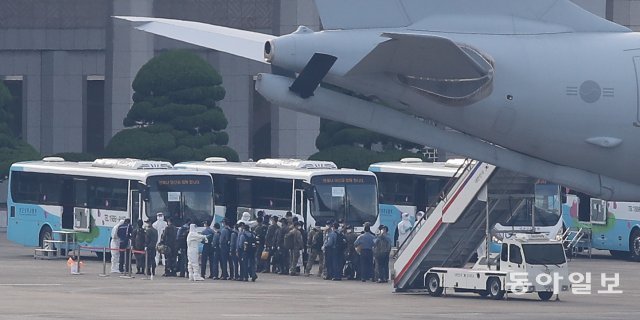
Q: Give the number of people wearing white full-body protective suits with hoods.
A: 6